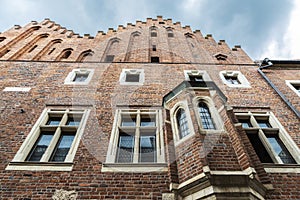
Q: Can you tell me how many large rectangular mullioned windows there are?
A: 3